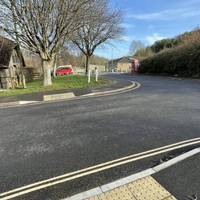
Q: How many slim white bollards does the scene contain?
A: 2